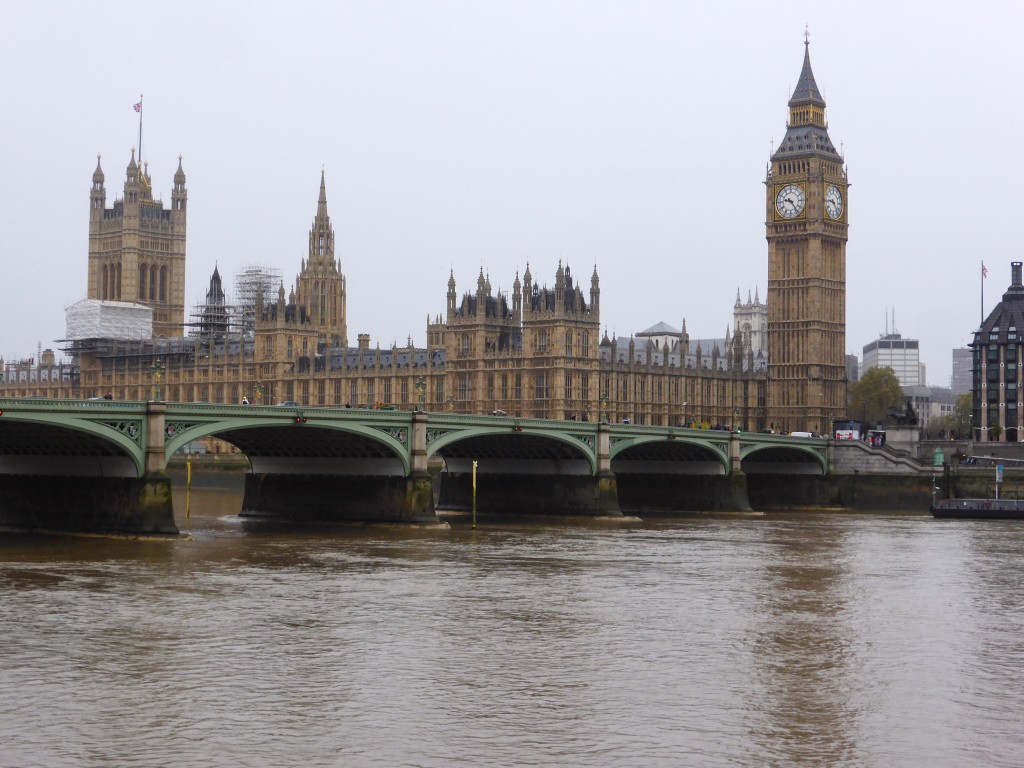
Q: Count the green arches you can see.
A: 5